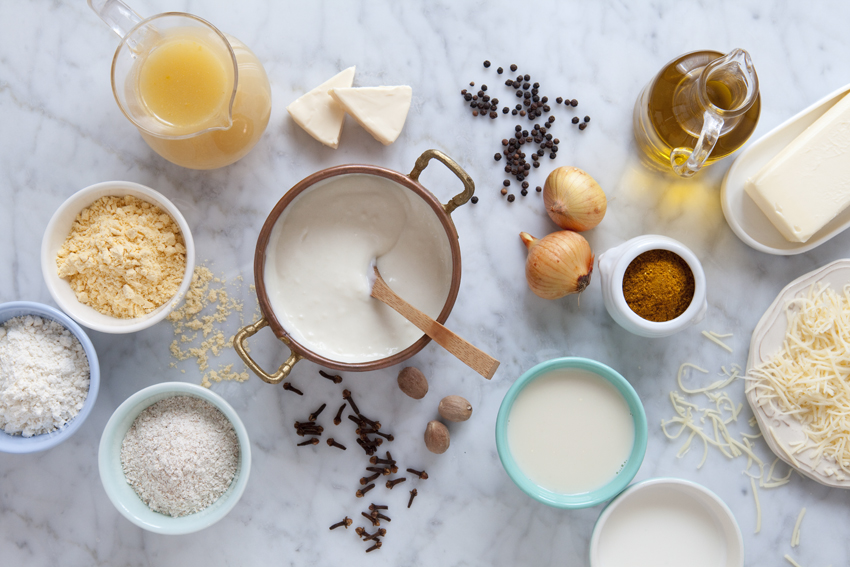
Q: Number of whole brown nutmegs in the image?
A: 3